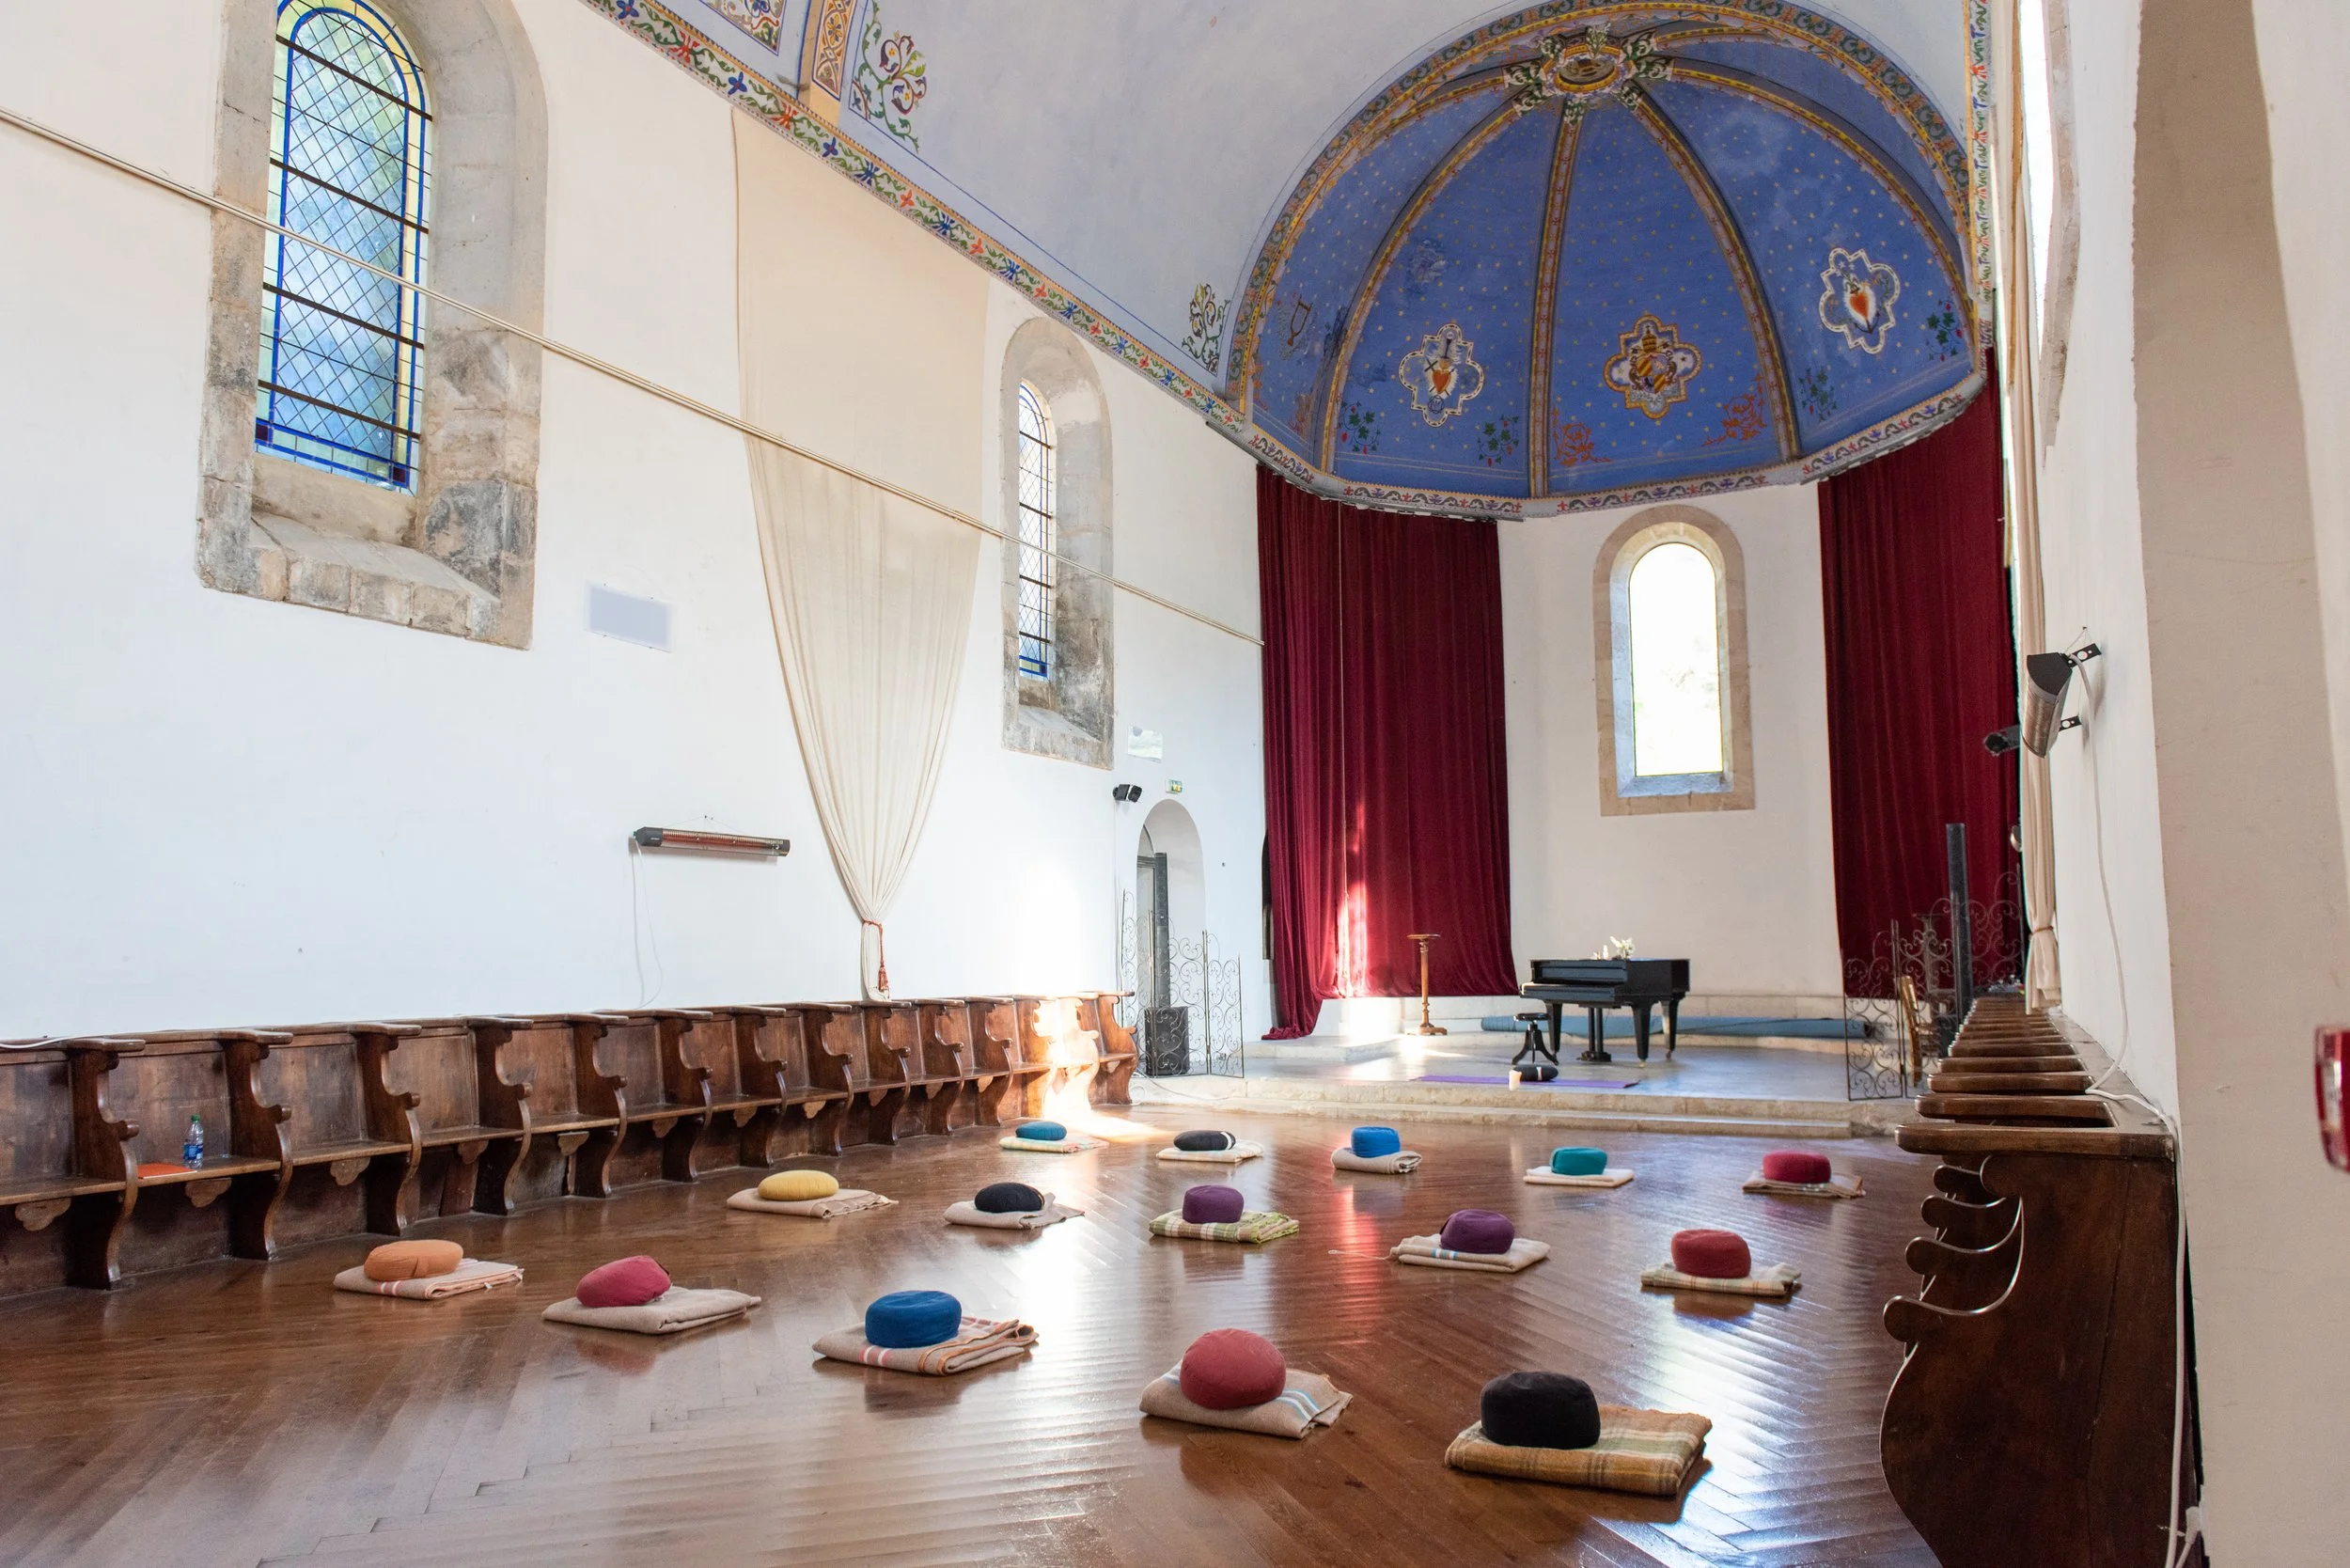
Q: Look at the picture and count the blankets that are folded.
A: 15